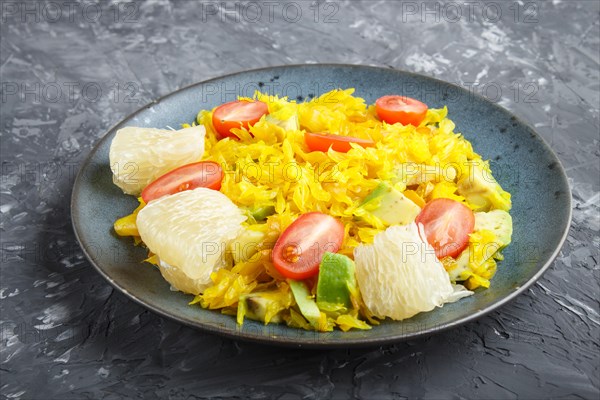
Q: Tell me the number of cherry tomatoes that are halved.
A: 6